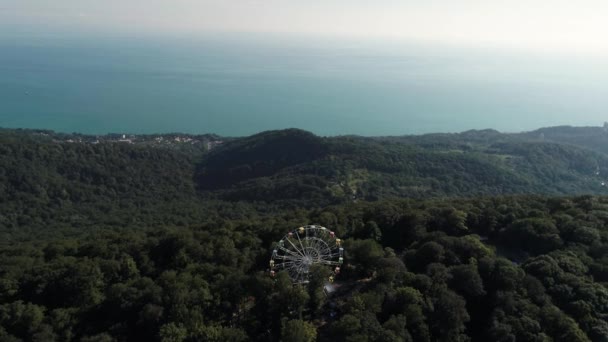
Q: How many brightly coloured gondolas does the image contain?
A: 14